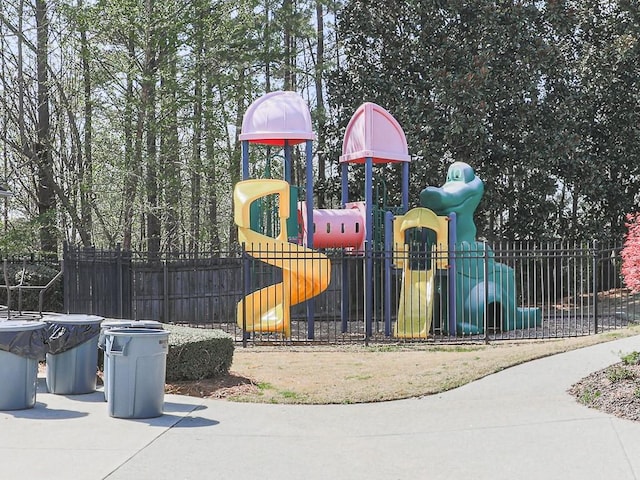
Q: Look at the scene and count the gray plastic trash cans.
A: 4